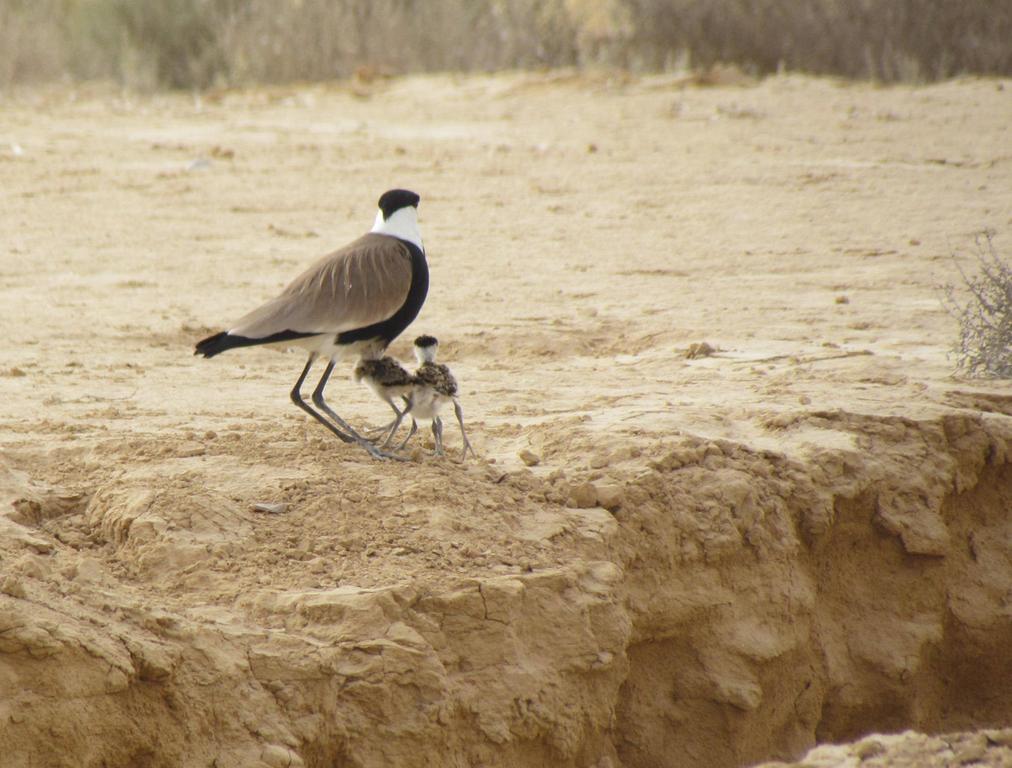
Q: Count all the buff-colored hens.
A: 0